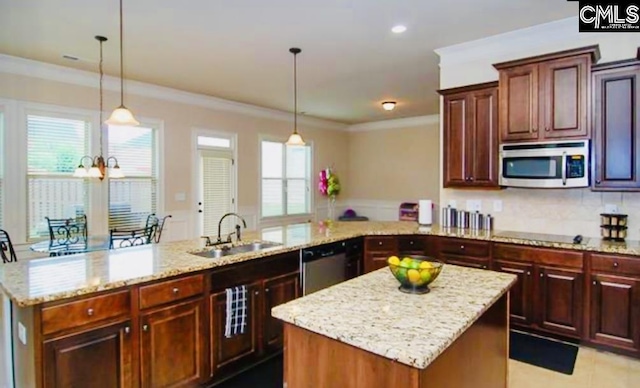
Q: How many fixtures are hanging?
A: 3